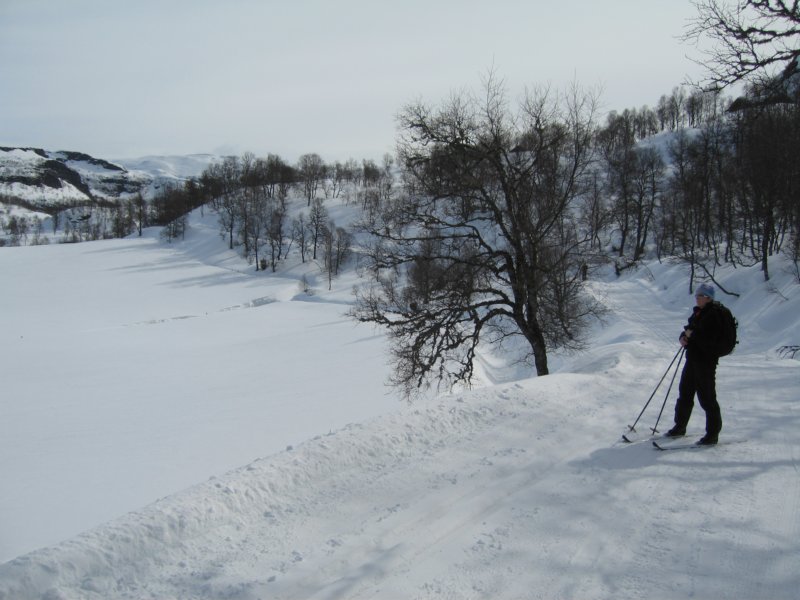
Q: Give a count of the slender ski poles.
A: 2